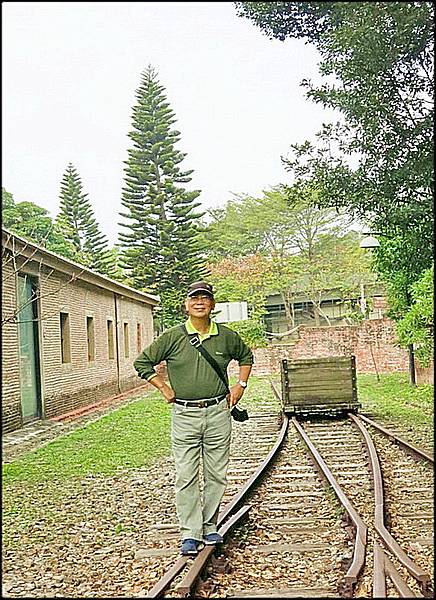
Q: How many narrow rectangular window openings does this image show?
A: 5